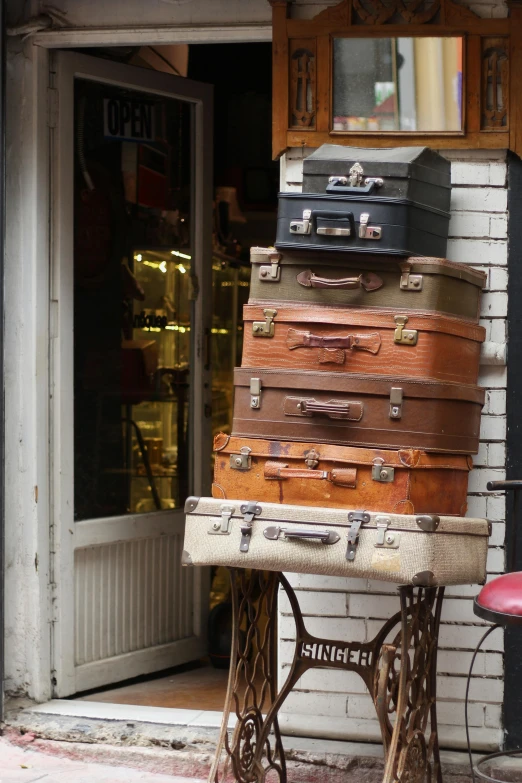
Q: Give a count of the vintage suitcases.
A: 7